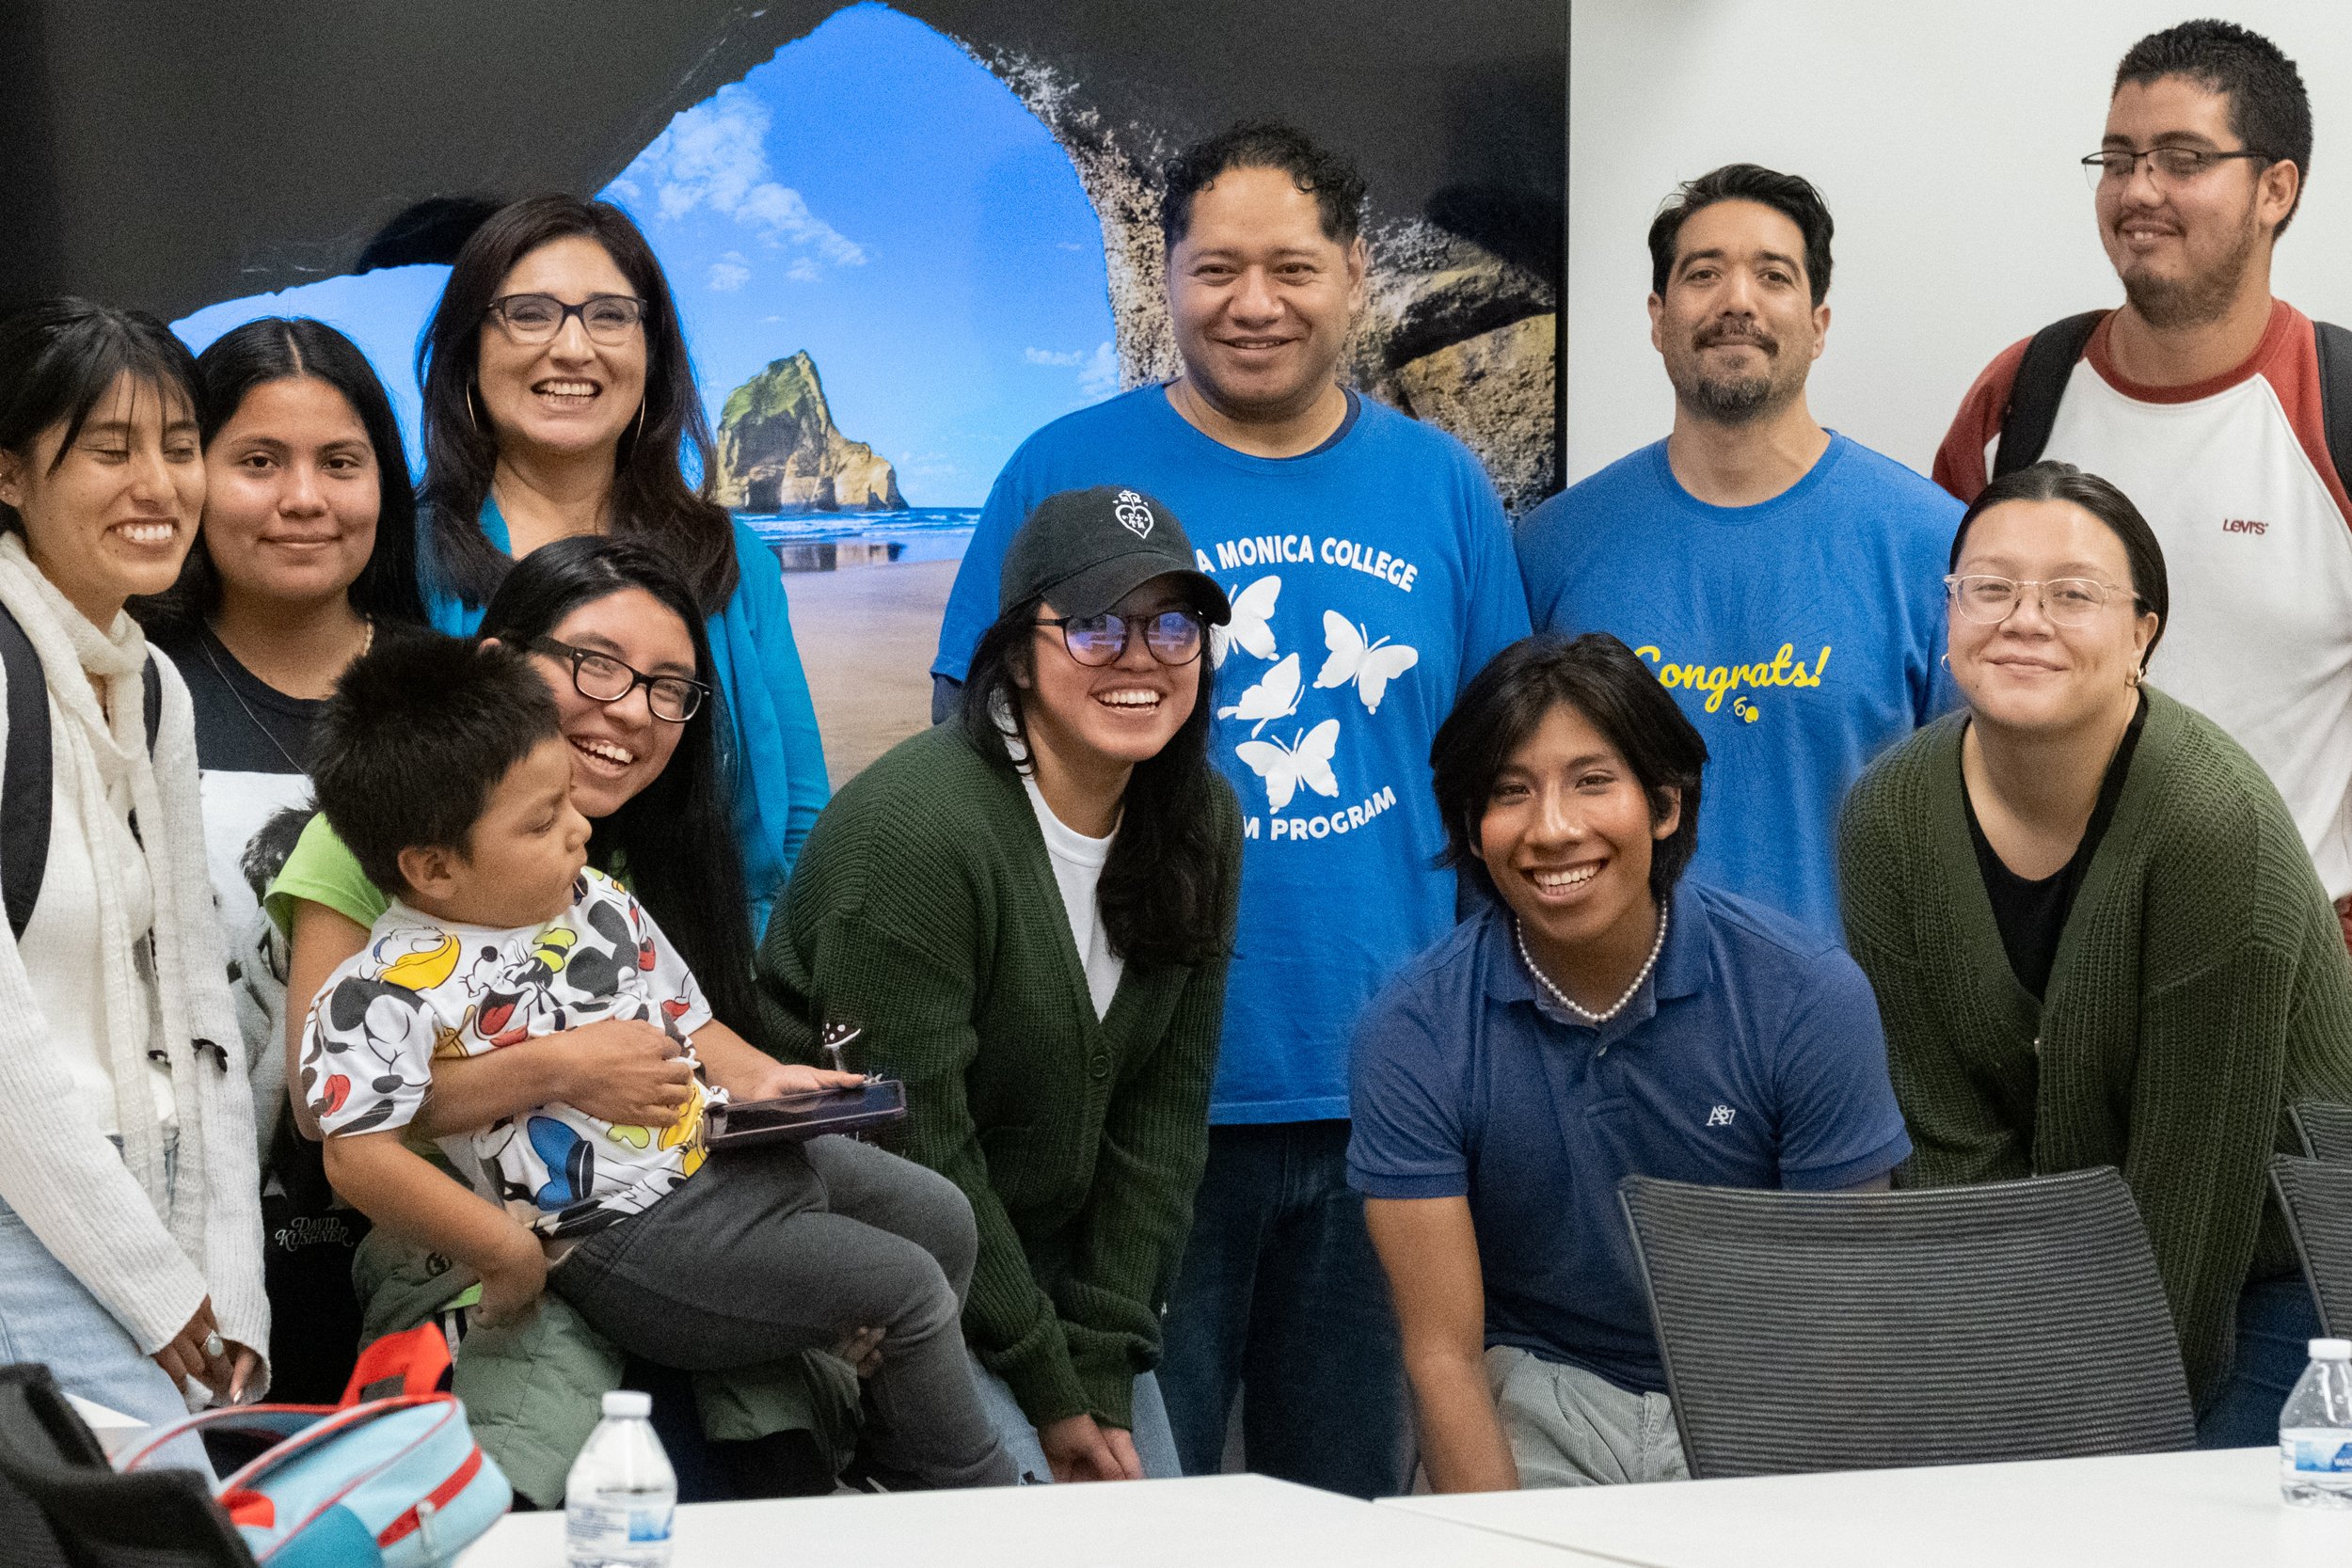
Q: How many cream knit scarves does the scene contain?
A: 1